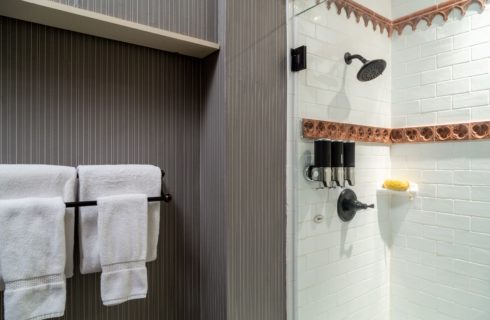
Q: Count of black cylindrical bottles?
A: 3